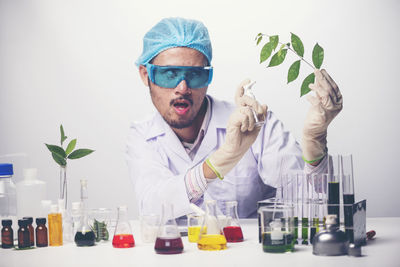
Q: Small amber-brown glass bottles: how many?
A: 4